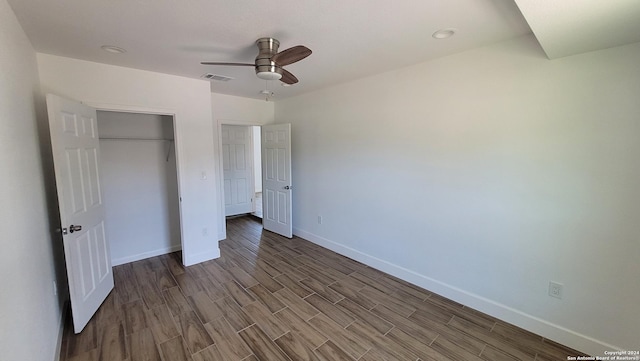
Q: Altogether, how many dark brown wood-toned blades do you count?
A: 3